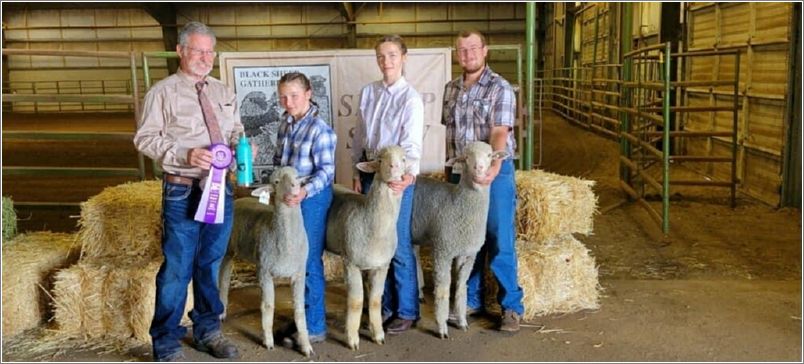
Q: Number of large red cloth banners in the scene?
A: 0